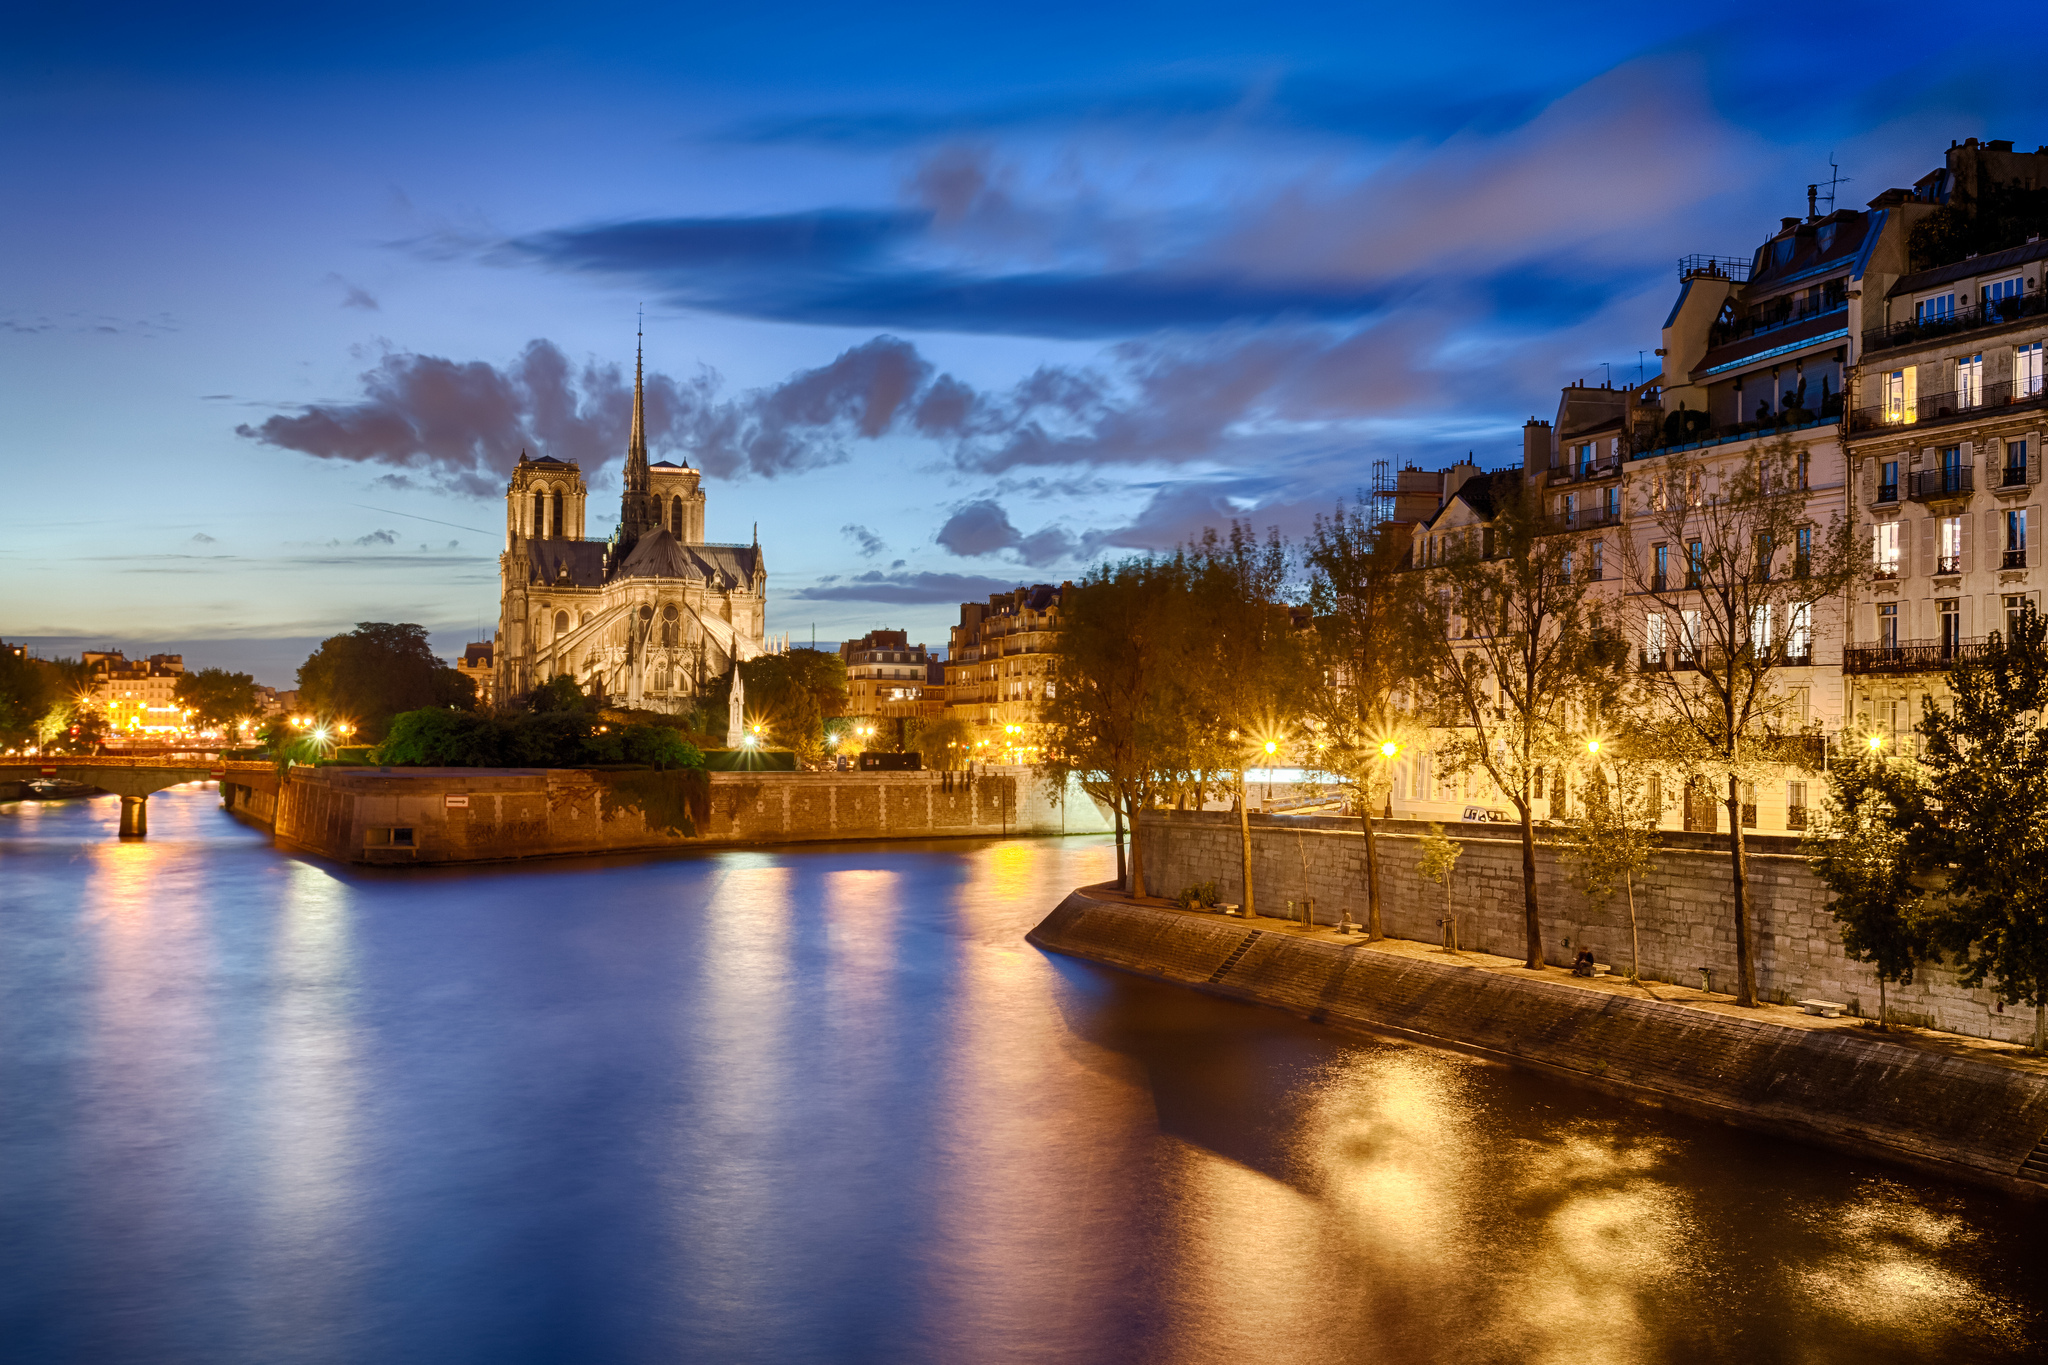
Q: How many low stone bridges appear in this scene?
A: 1